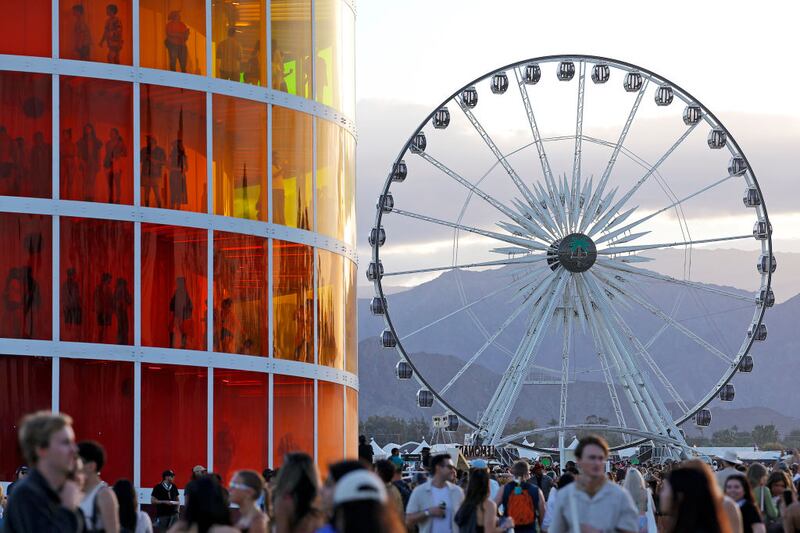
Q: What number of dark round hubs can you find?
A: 1